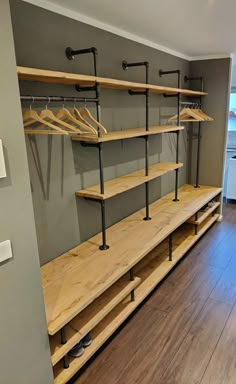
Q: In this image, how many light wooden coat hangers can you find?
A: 10